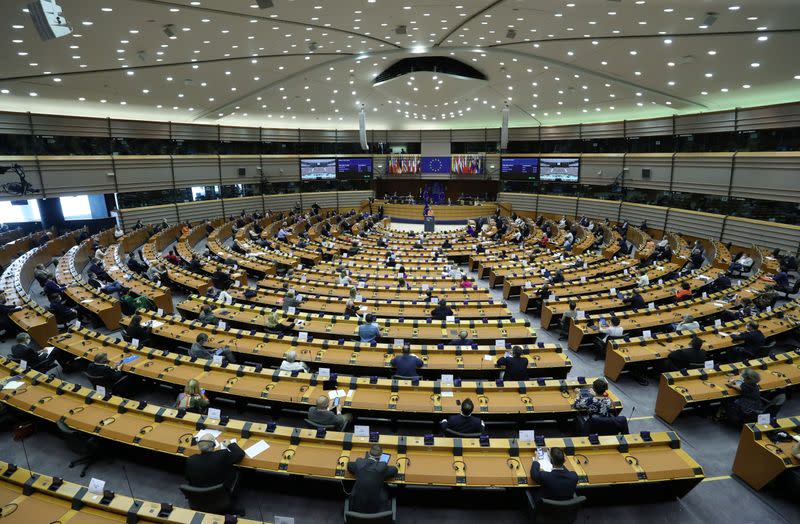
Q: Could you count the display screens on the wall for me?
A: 4